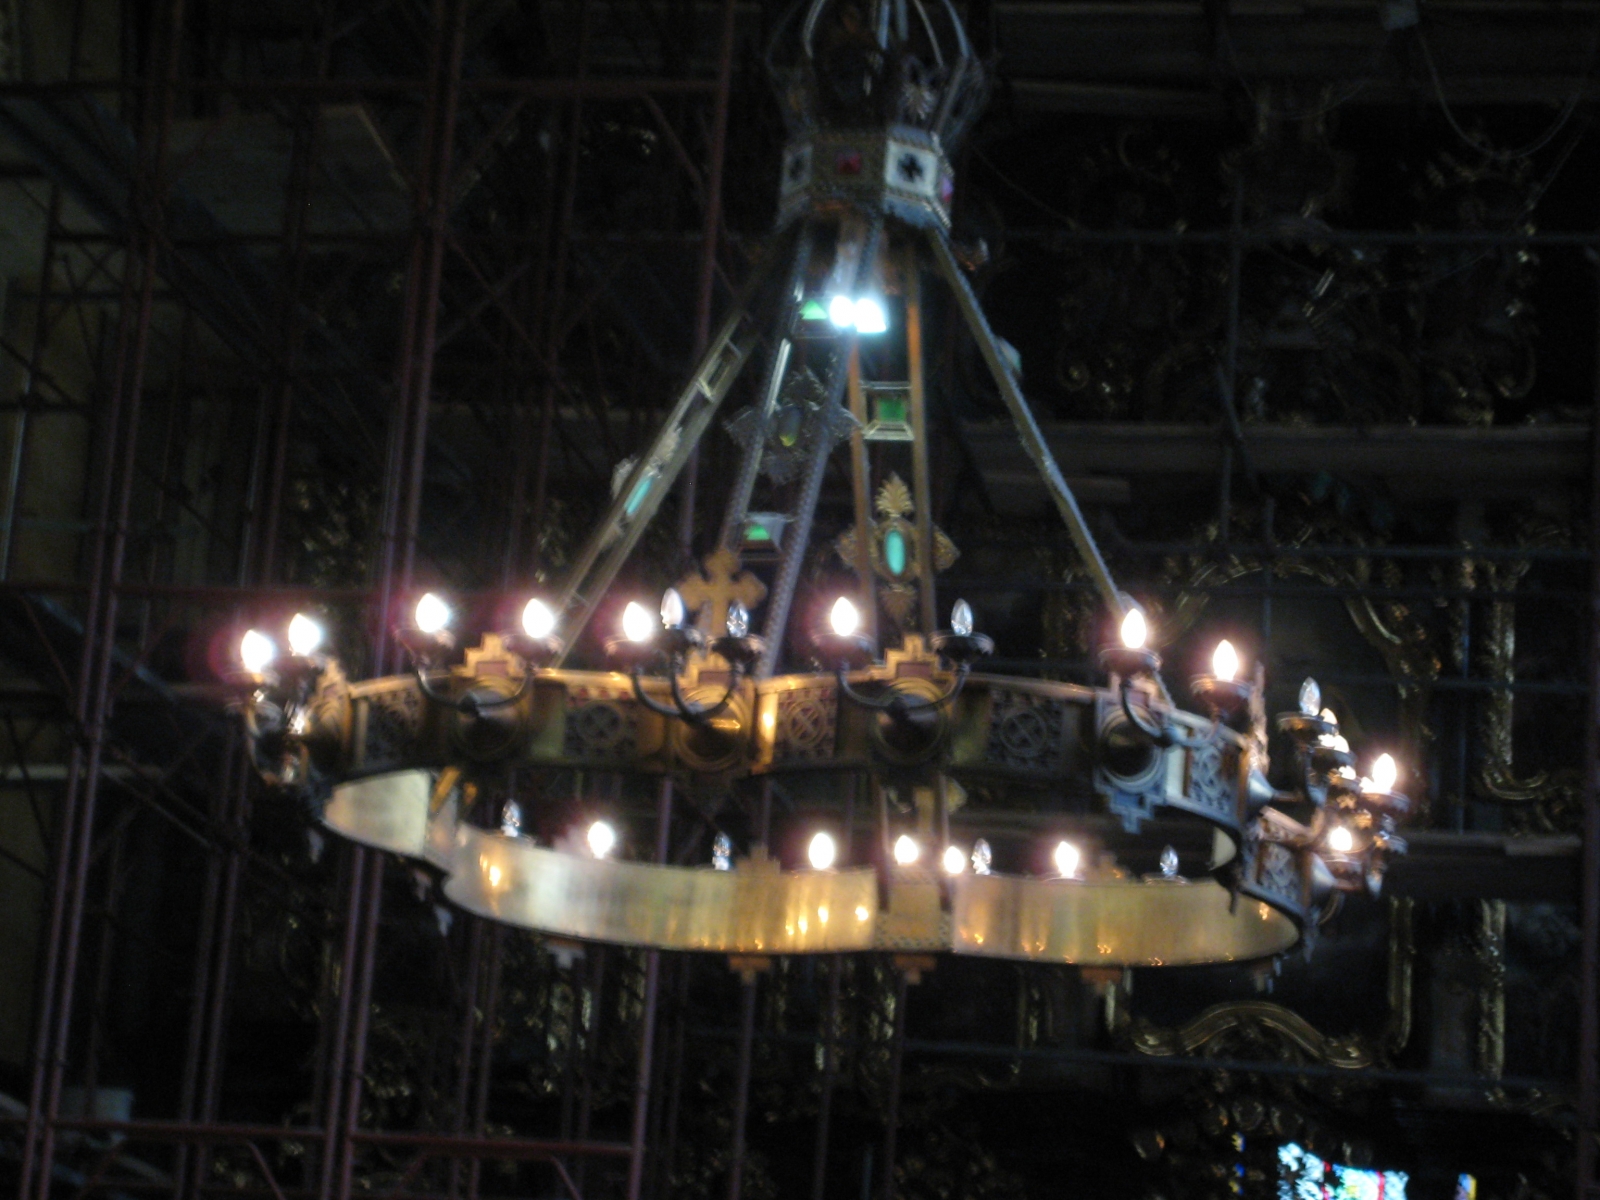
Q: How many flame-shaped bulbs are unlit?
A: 8